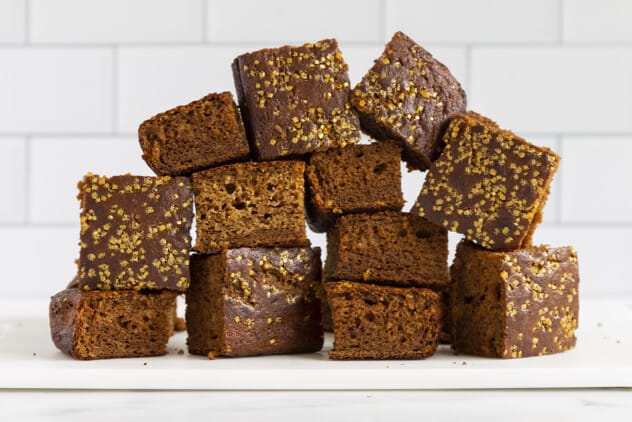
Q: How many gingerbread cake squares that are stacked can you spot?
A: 12